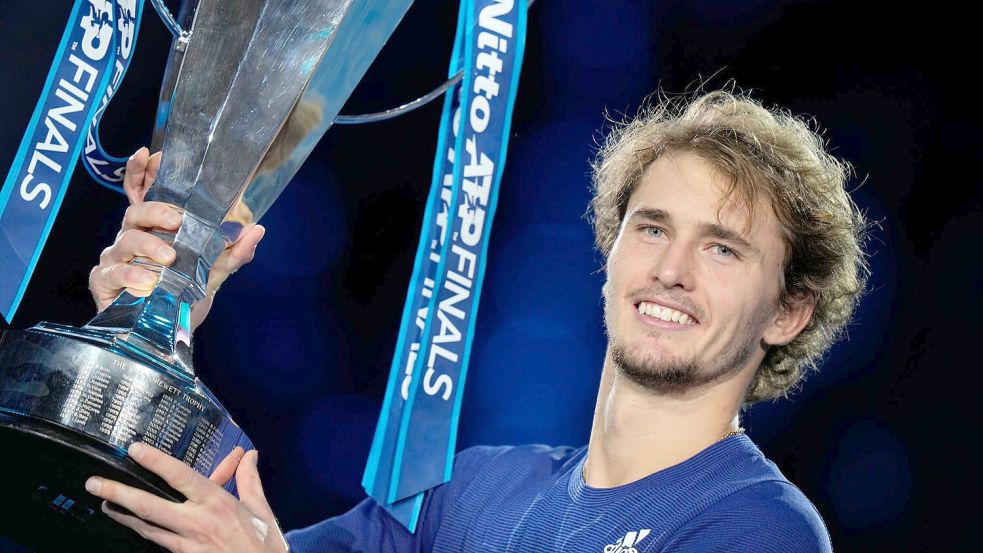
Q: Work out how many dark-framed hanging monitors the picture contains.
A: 0